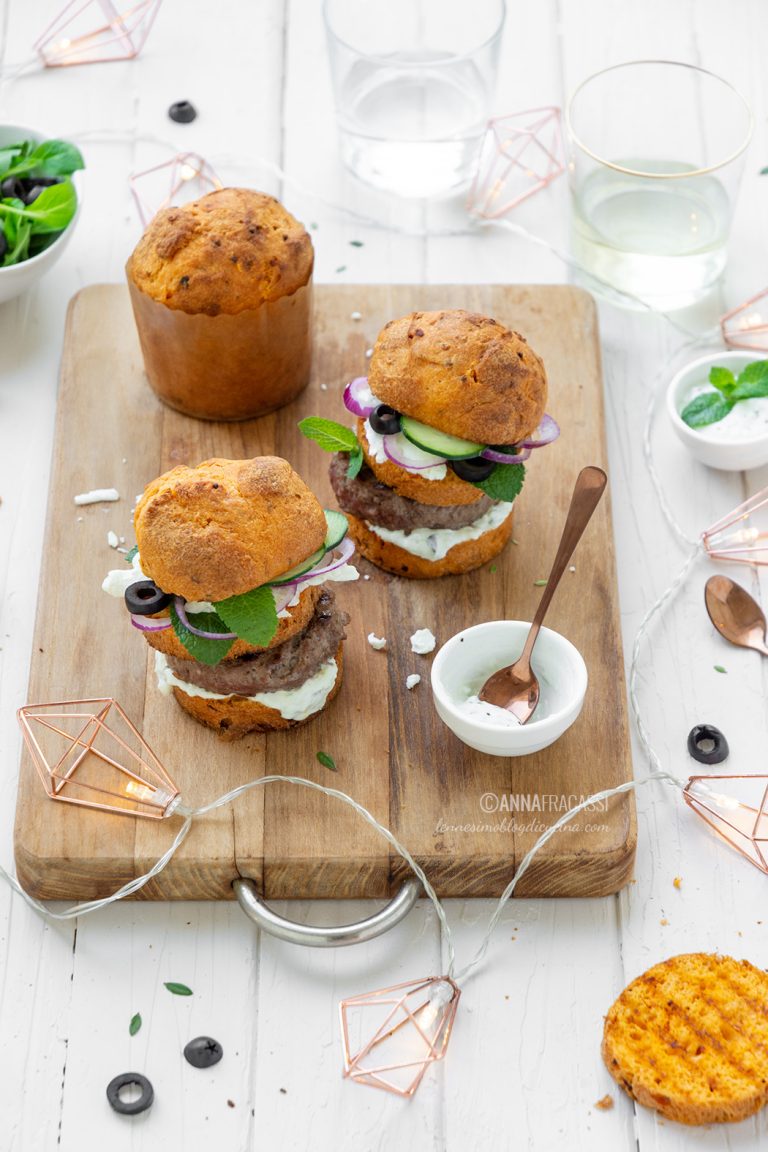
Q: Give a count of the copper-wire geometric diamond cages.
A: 8